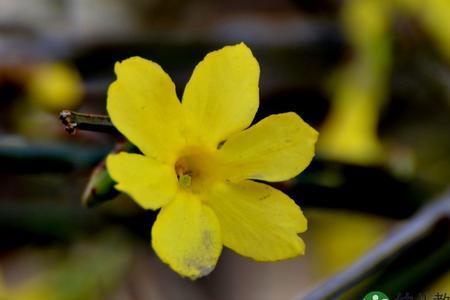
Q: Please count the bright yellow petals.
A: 6